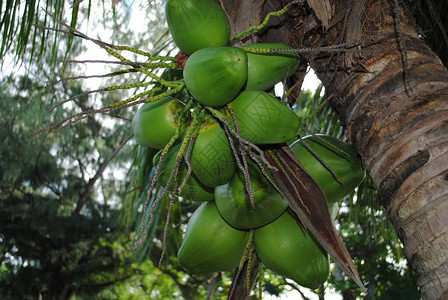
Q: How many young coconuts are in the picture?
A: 11